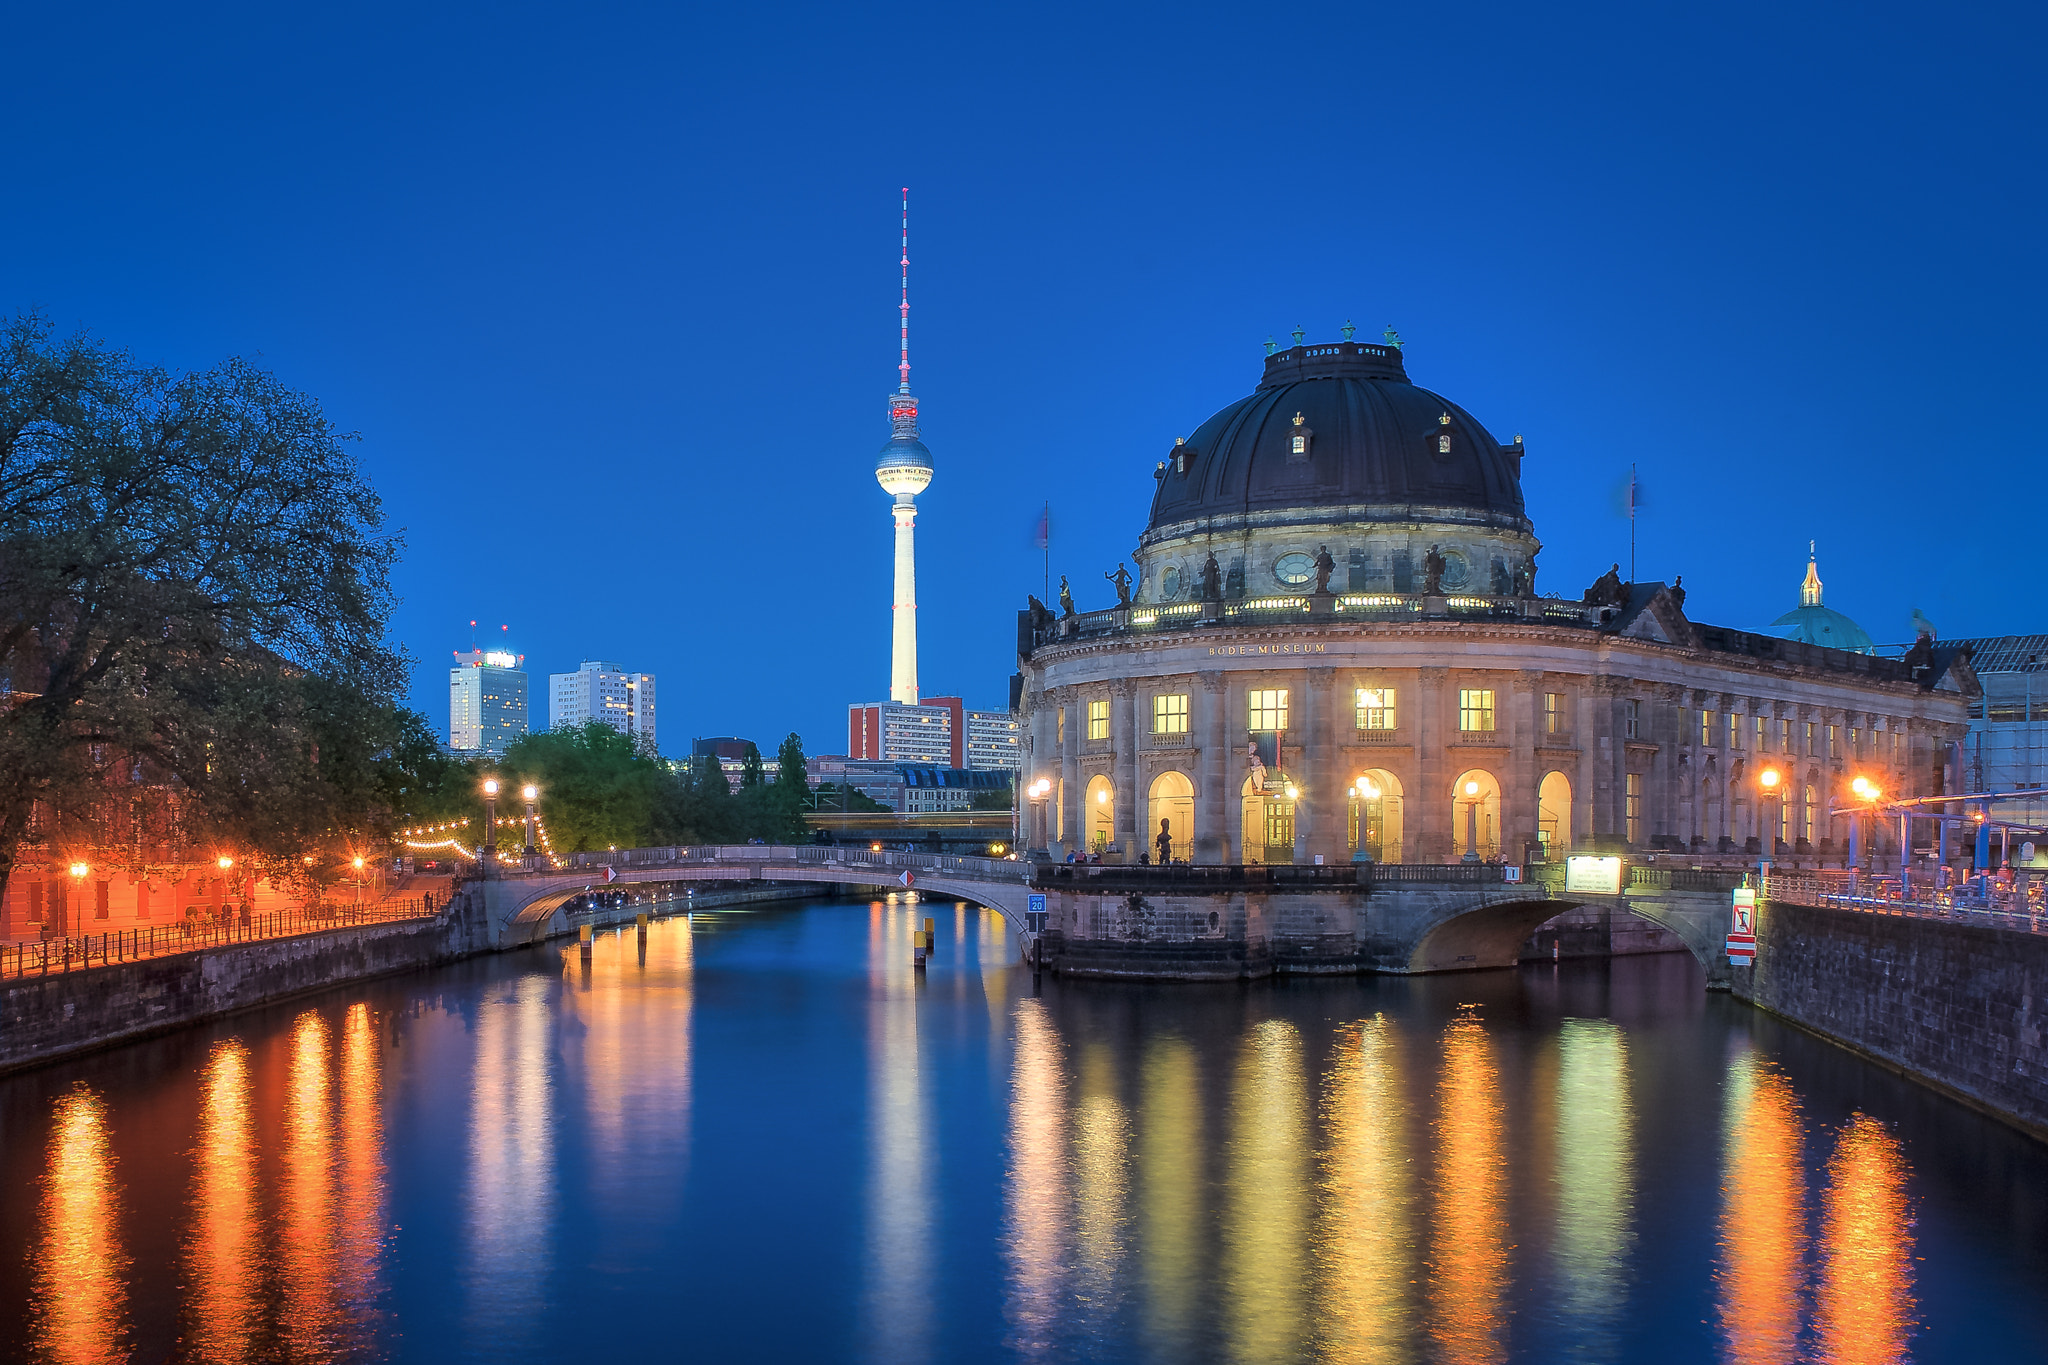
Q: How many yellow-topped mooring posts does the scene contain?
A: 4